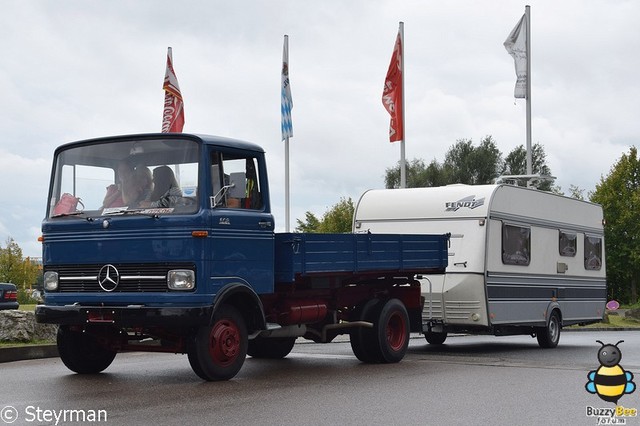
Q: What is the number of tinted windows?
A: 3